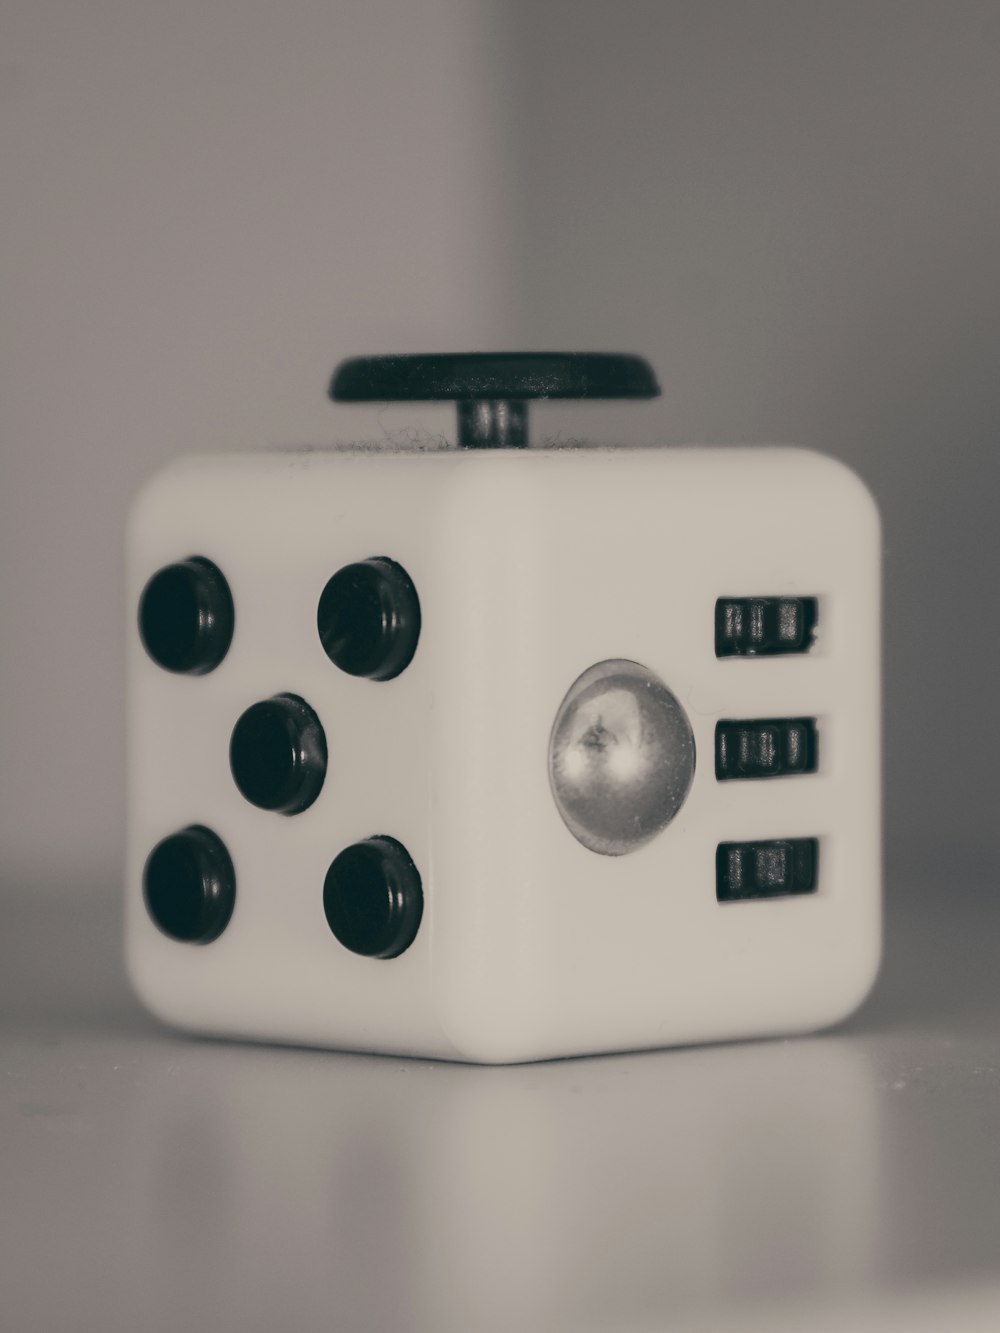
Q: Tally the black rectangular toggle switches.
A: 3